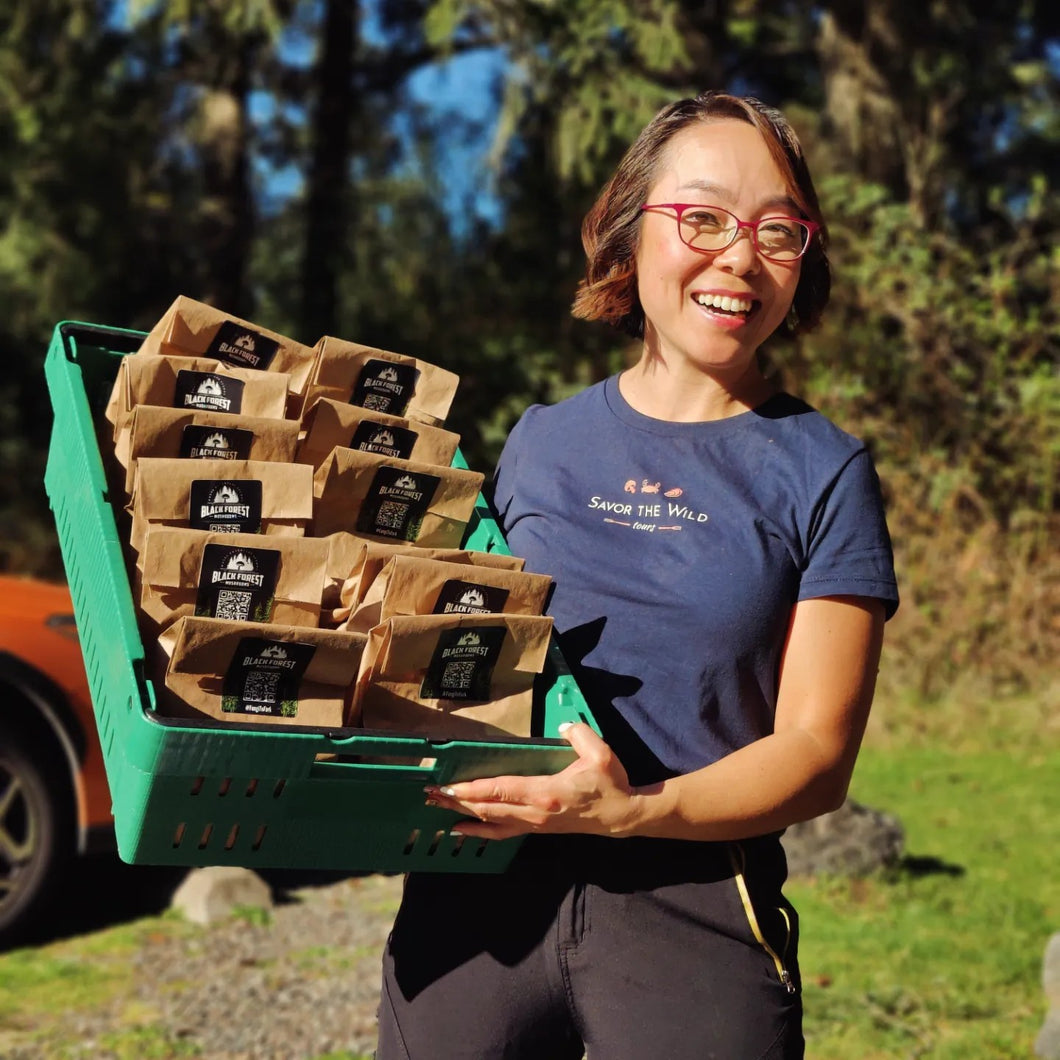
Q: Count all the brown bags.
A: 12